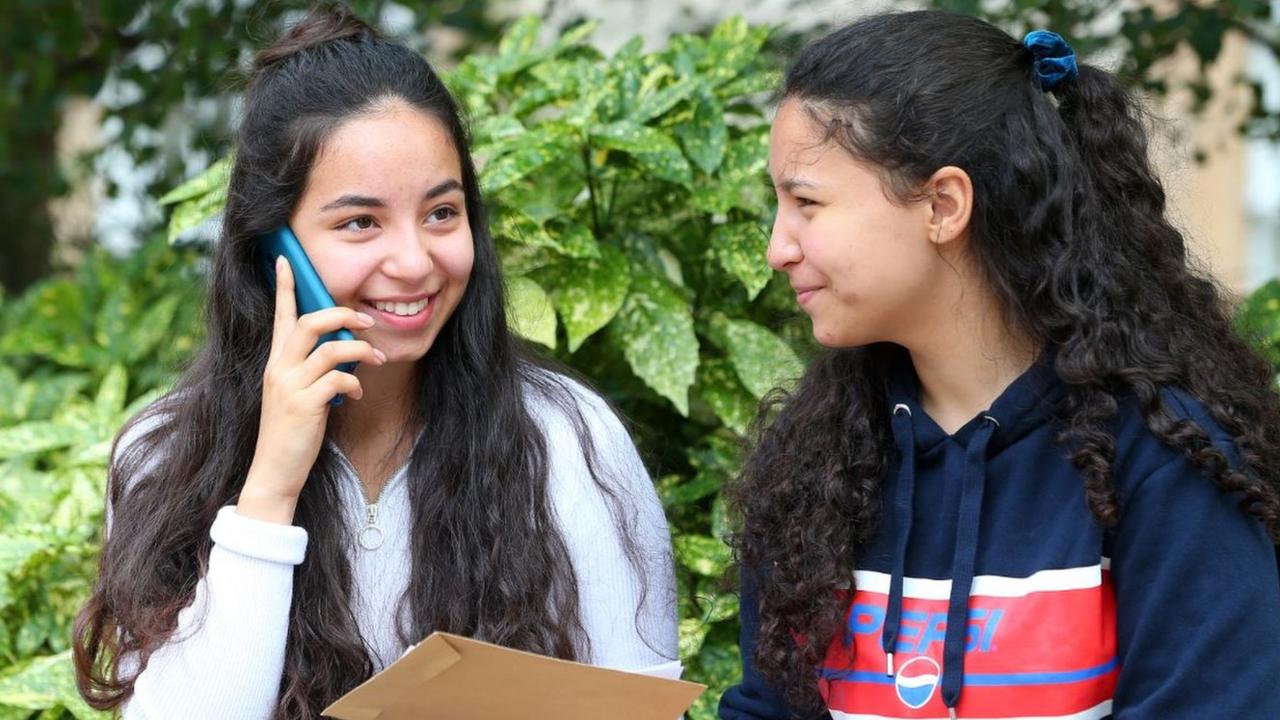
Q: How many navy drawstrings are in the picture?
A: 2